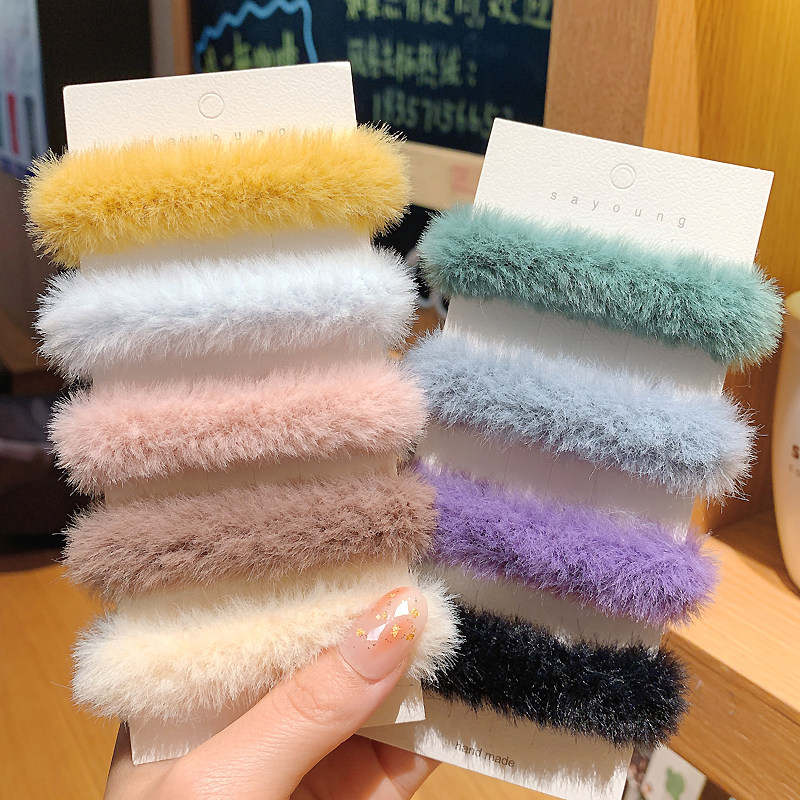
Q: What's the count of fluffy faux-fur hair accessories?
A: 9